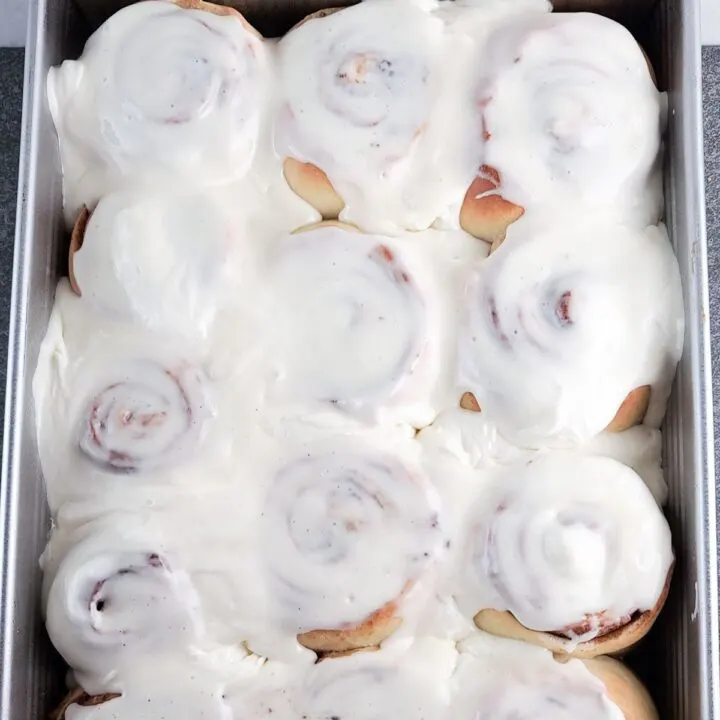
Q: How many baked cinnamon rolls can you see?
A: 13